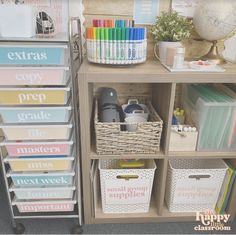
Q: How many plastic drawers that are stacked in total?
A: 10